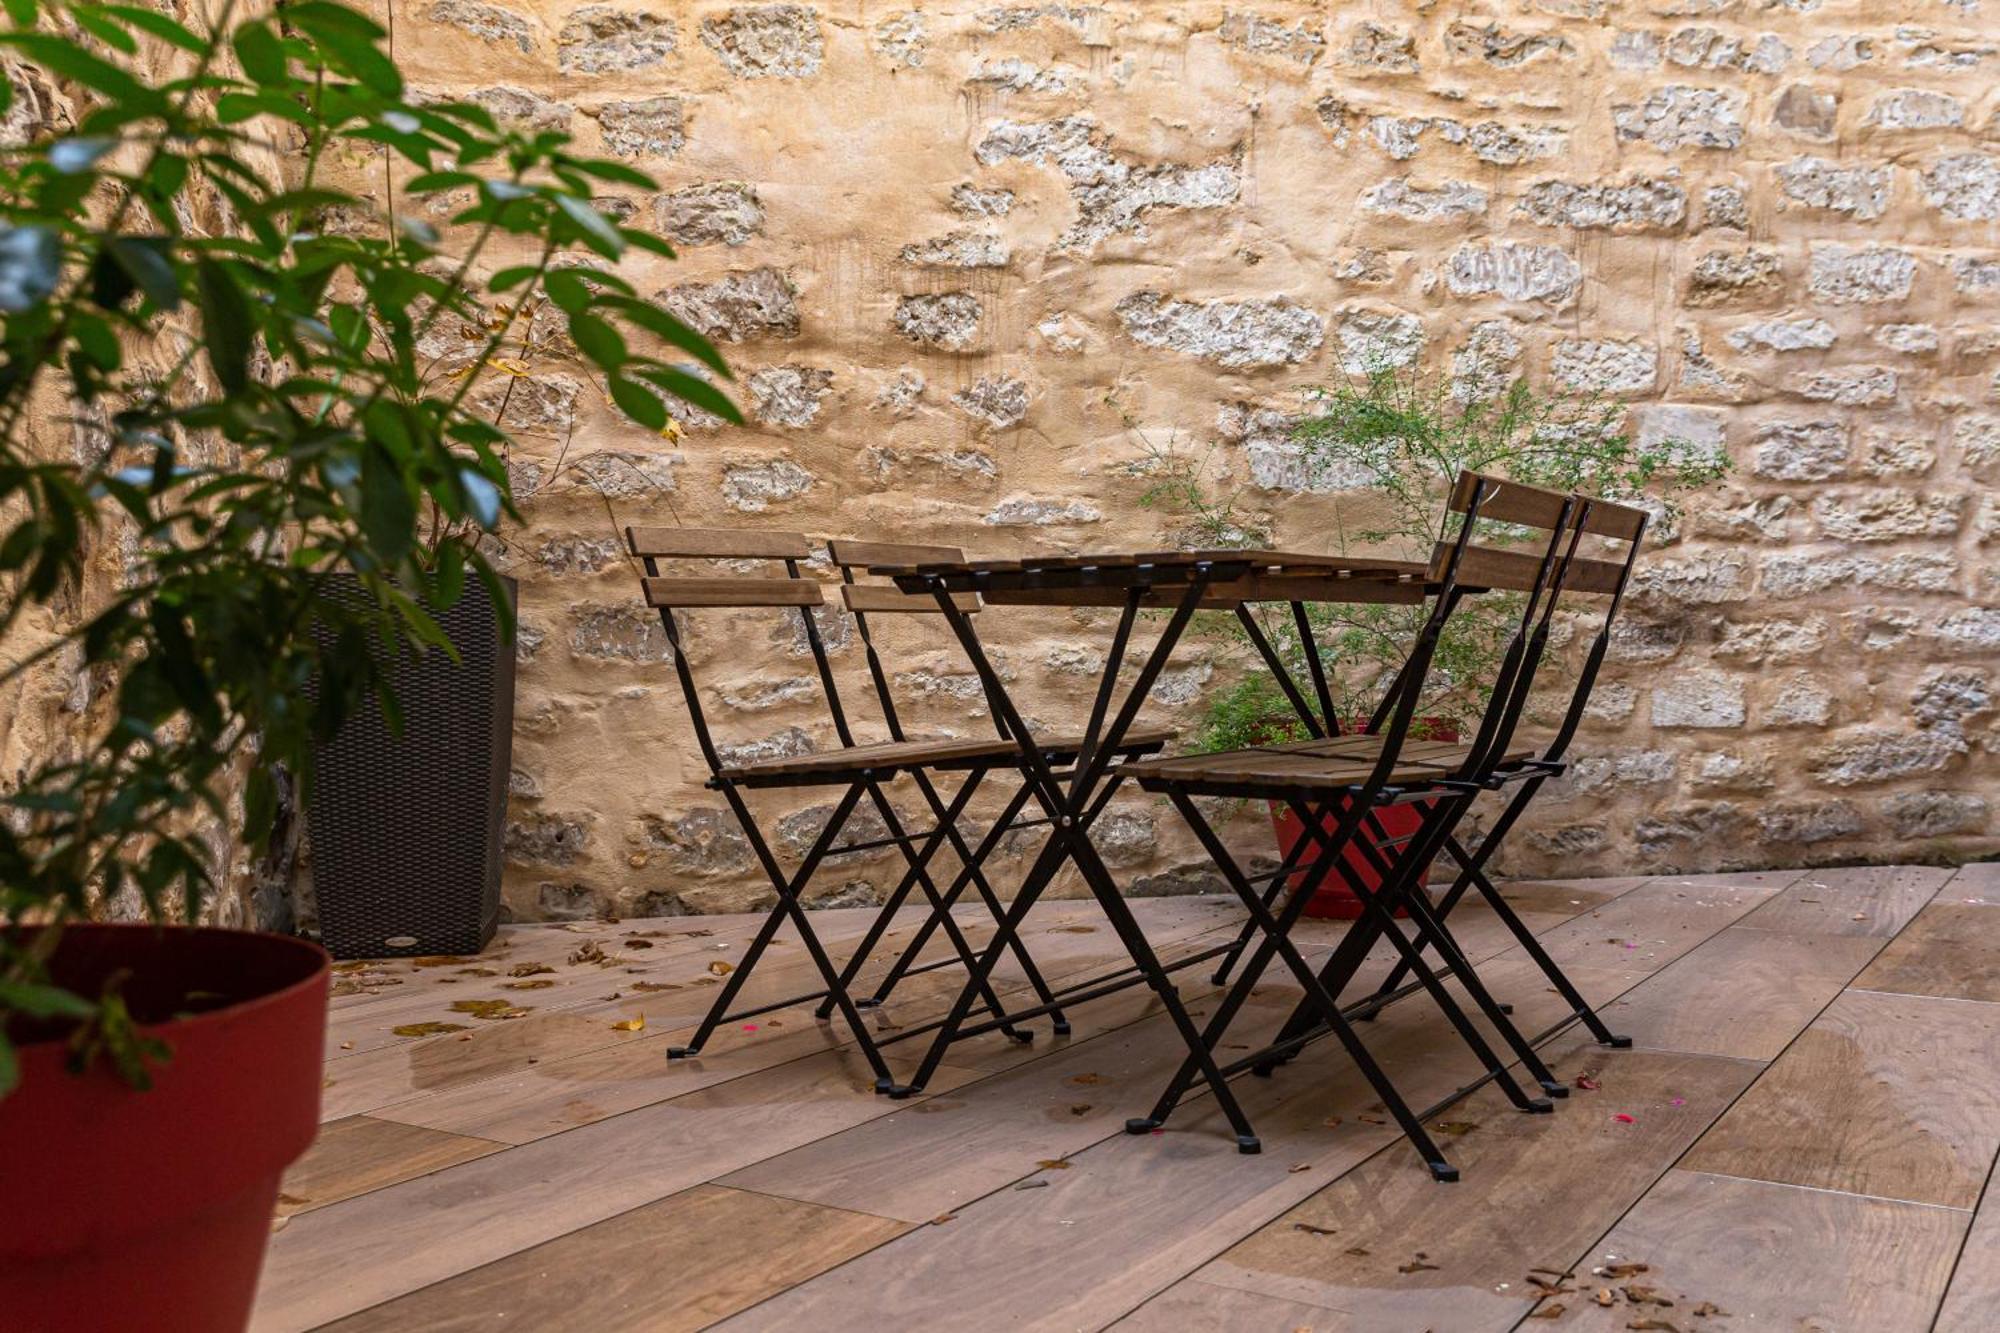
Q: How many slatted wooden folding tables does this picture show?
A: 1